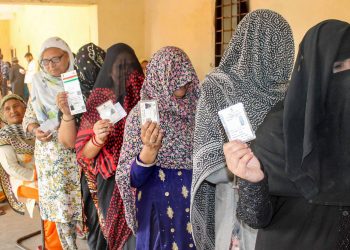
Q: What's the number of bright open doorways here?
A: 1